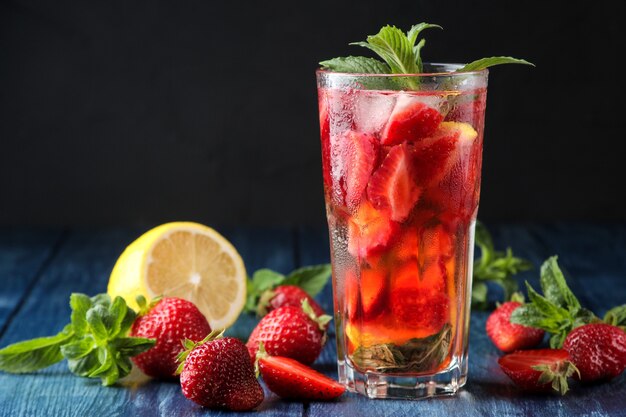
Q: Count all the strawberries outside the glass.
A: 8